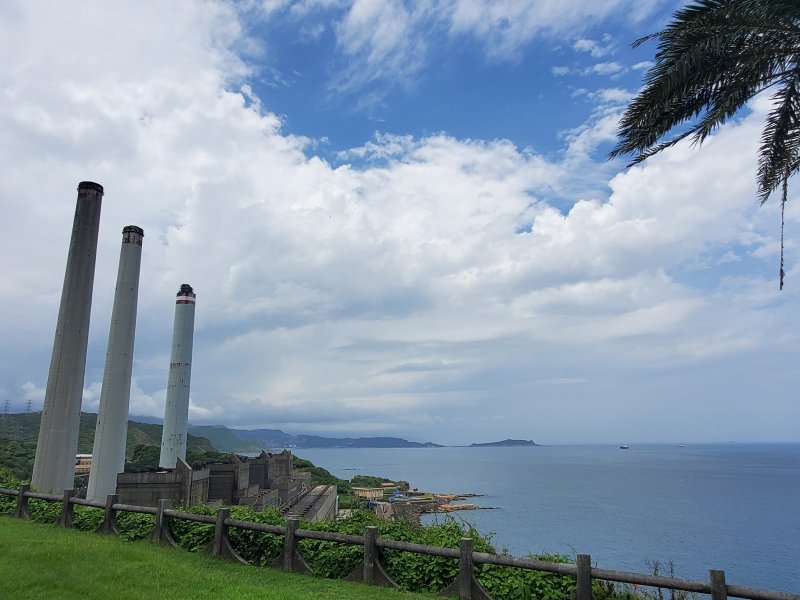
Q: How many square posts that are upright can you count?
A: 10